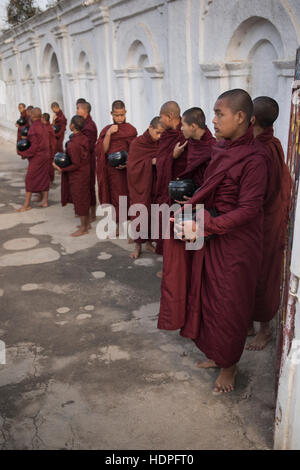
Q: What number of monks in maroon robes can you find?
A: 14